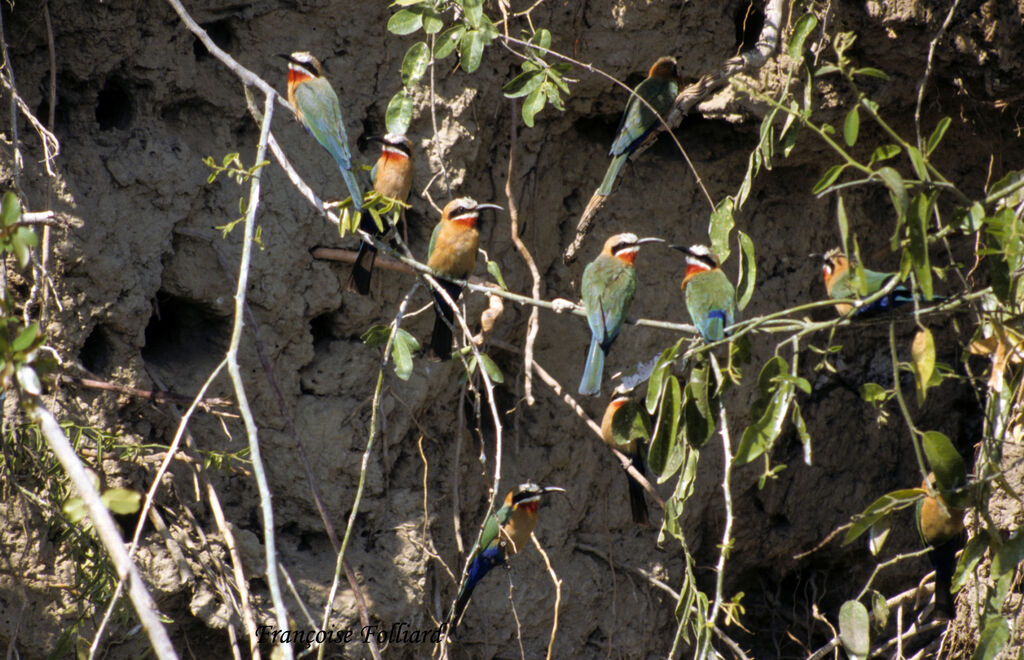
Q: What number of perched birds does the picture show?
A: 10